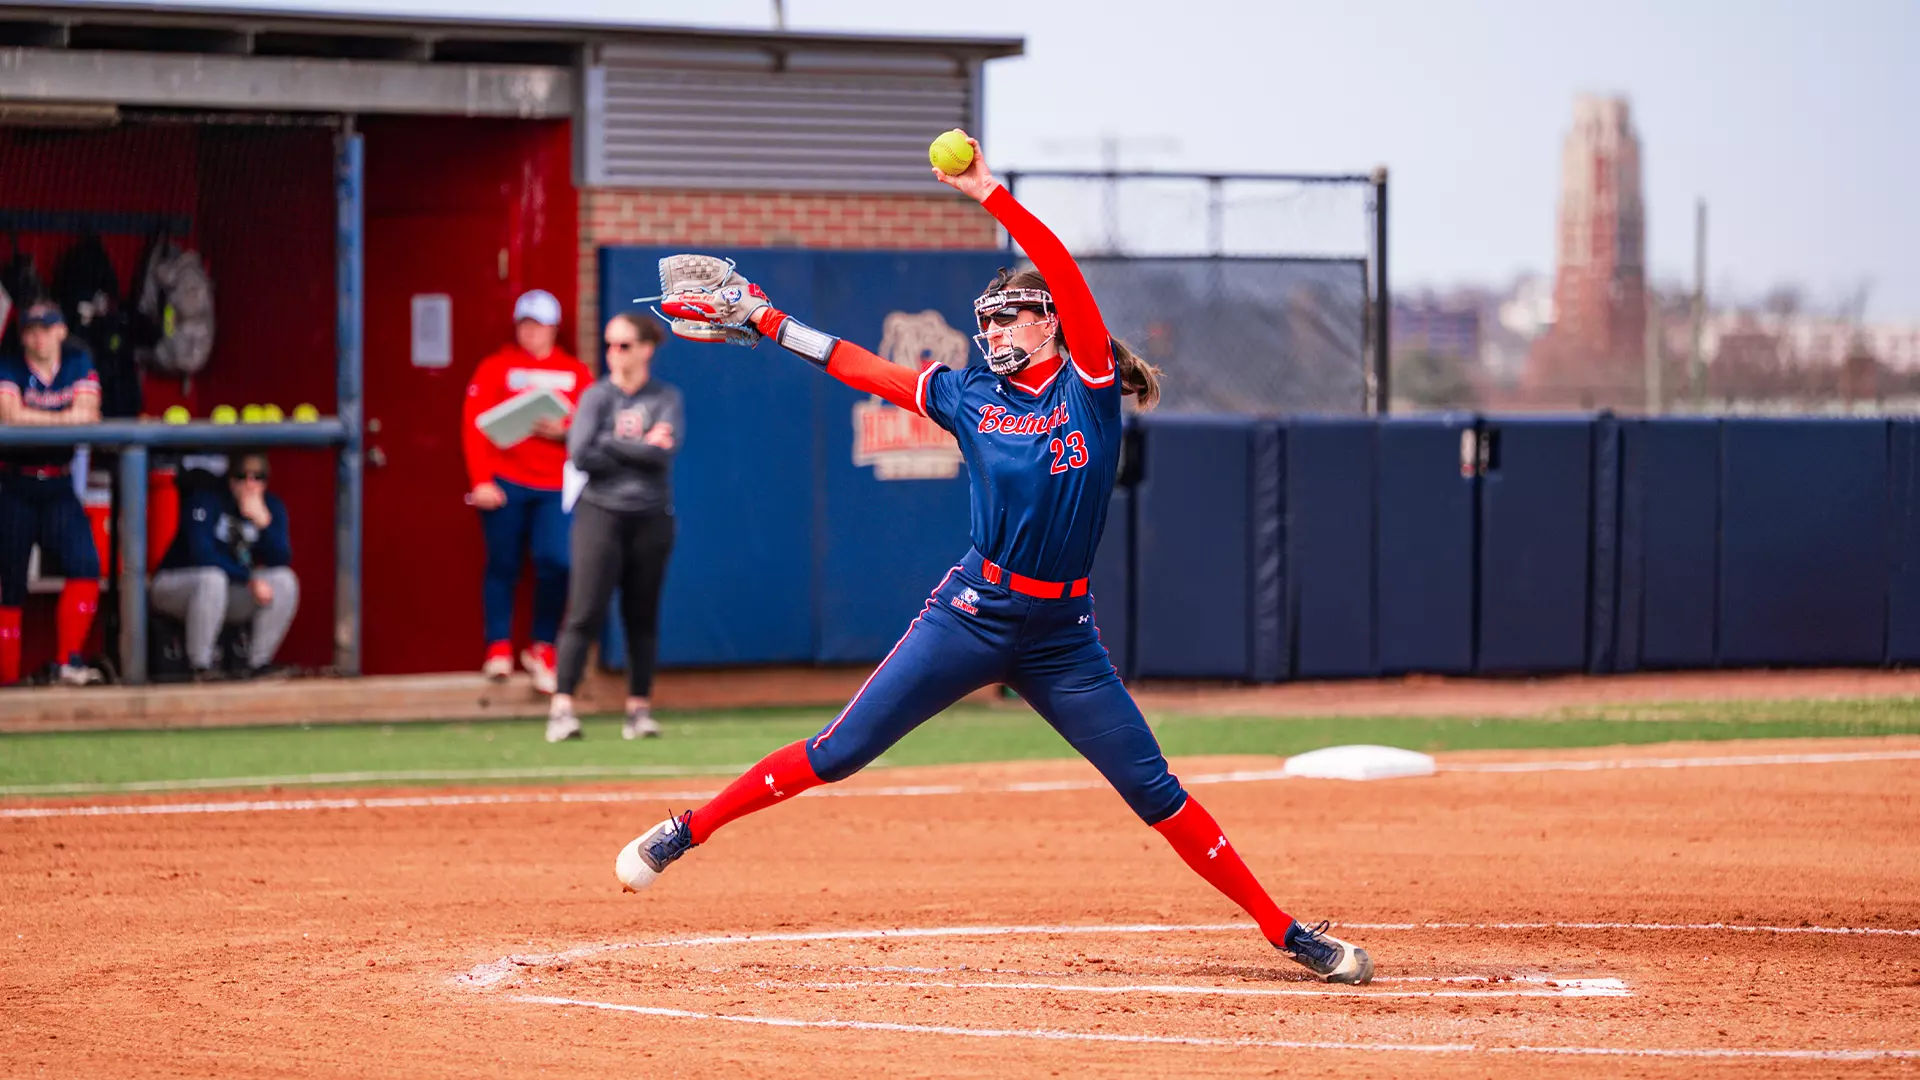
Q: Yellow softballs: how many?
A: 6